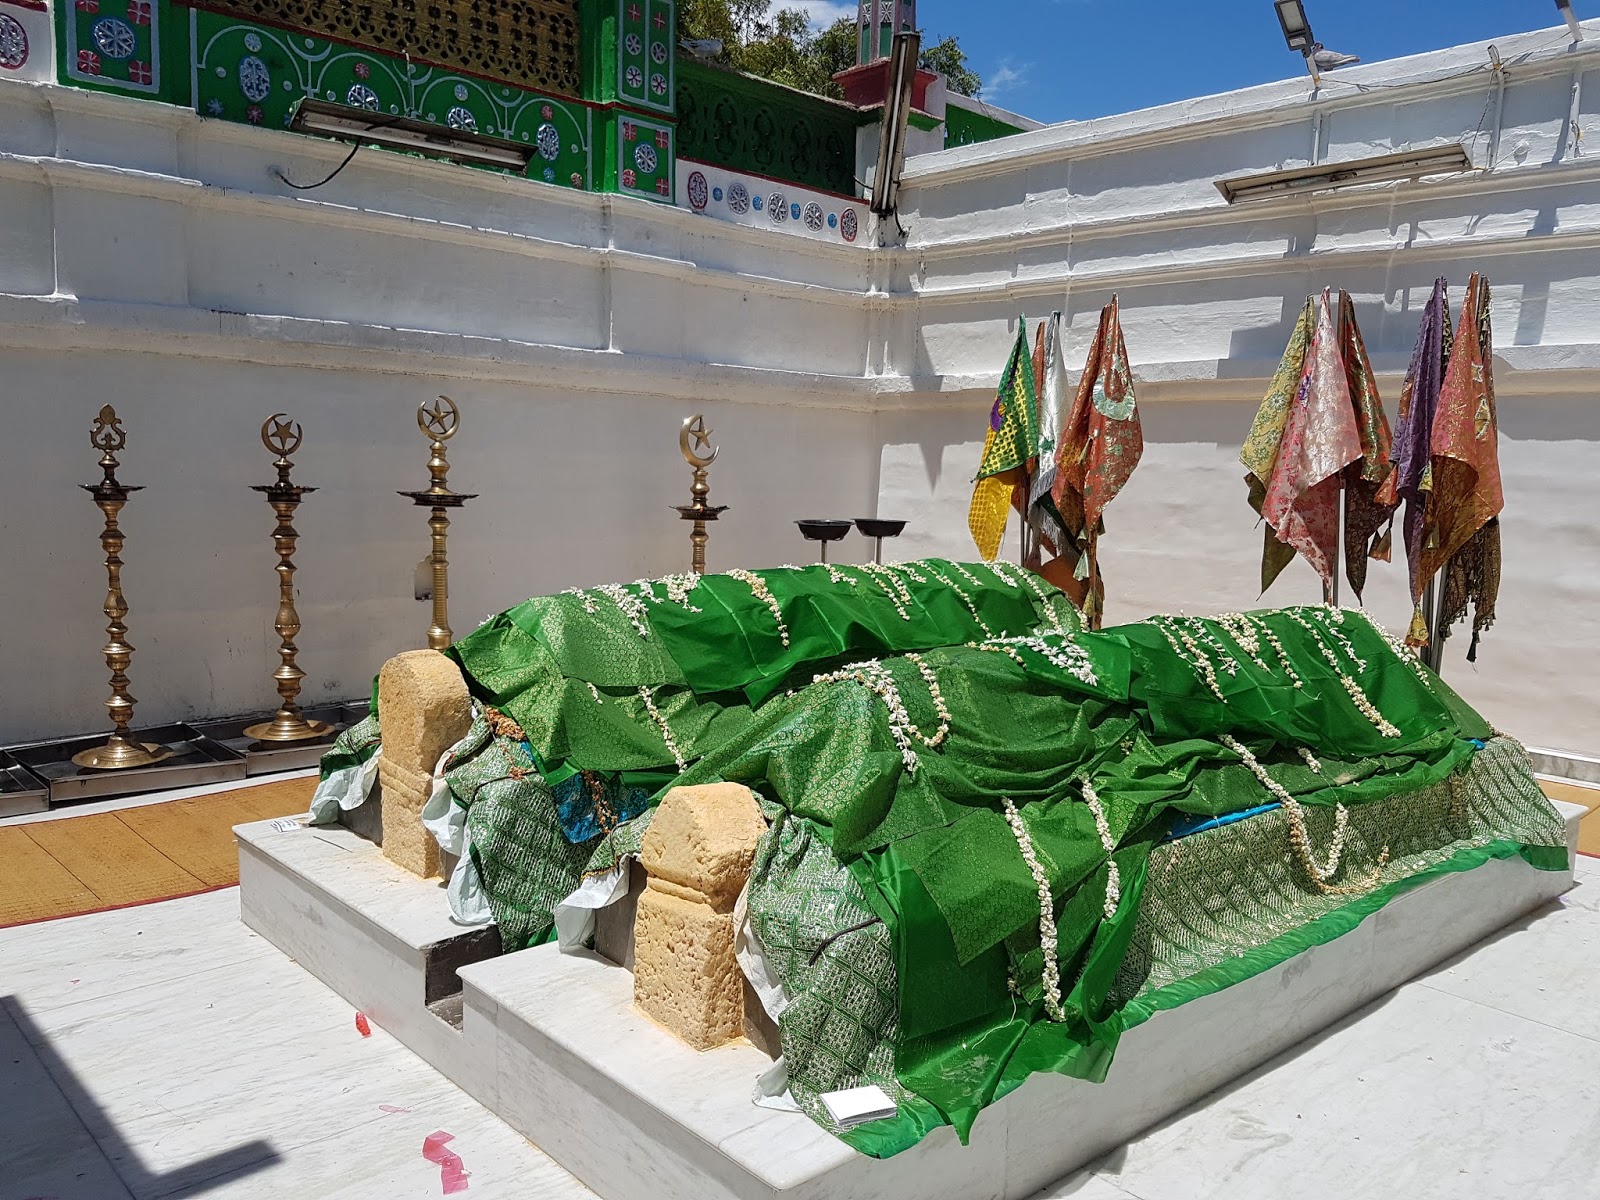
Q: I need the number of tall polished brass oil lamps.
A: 4